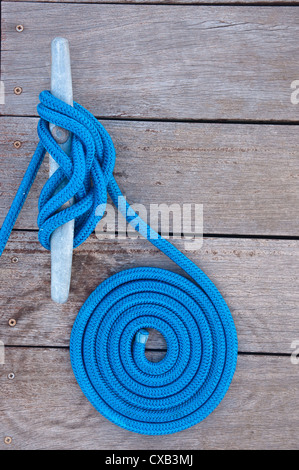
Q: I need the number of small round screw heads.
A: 7